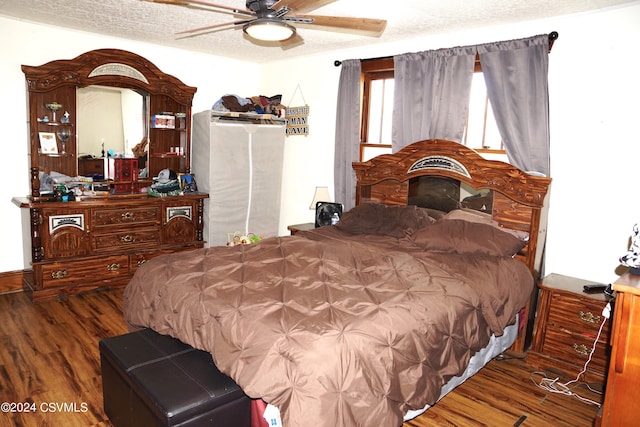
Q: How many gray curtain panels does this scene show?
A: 3